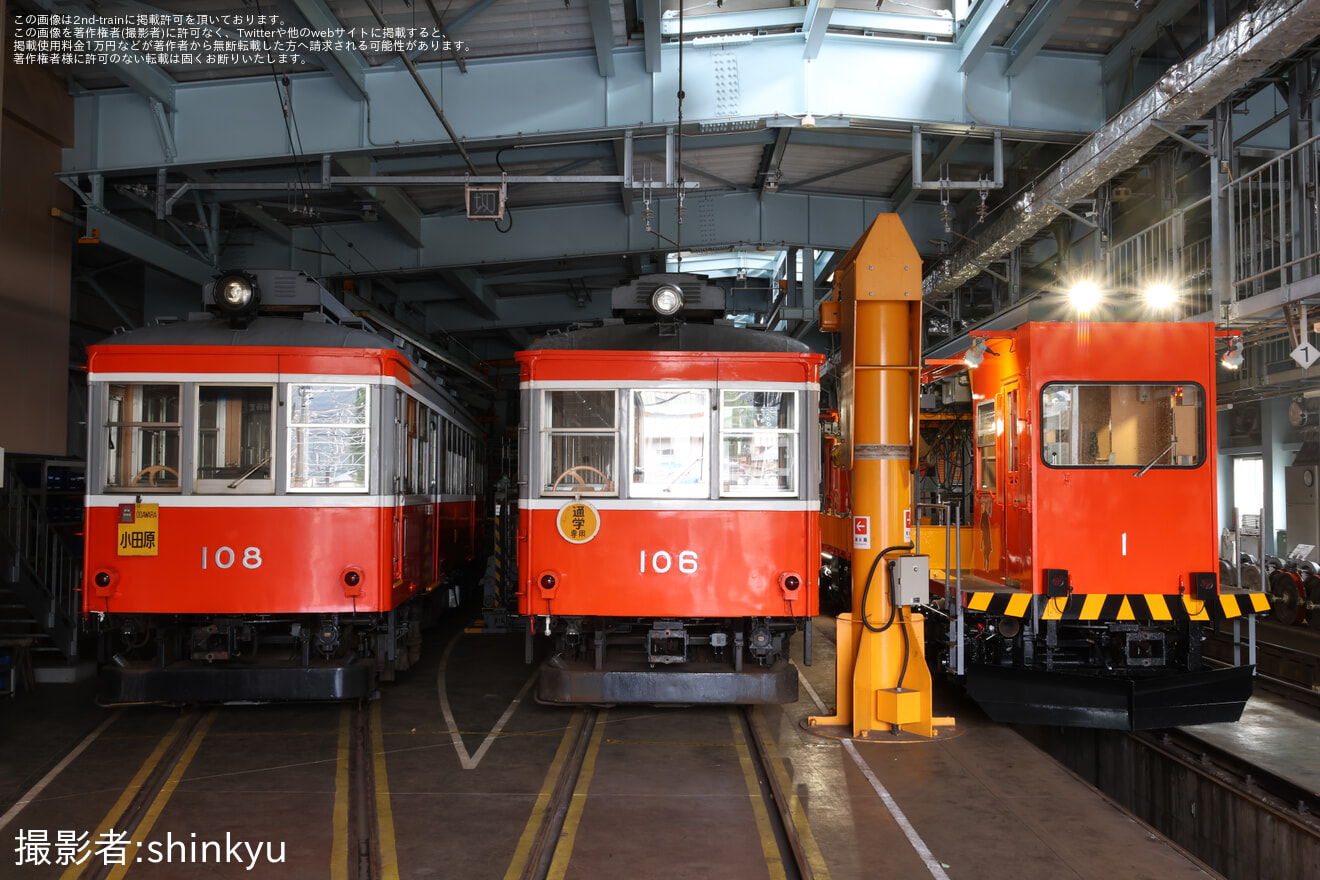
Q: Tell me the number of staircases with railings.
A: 1